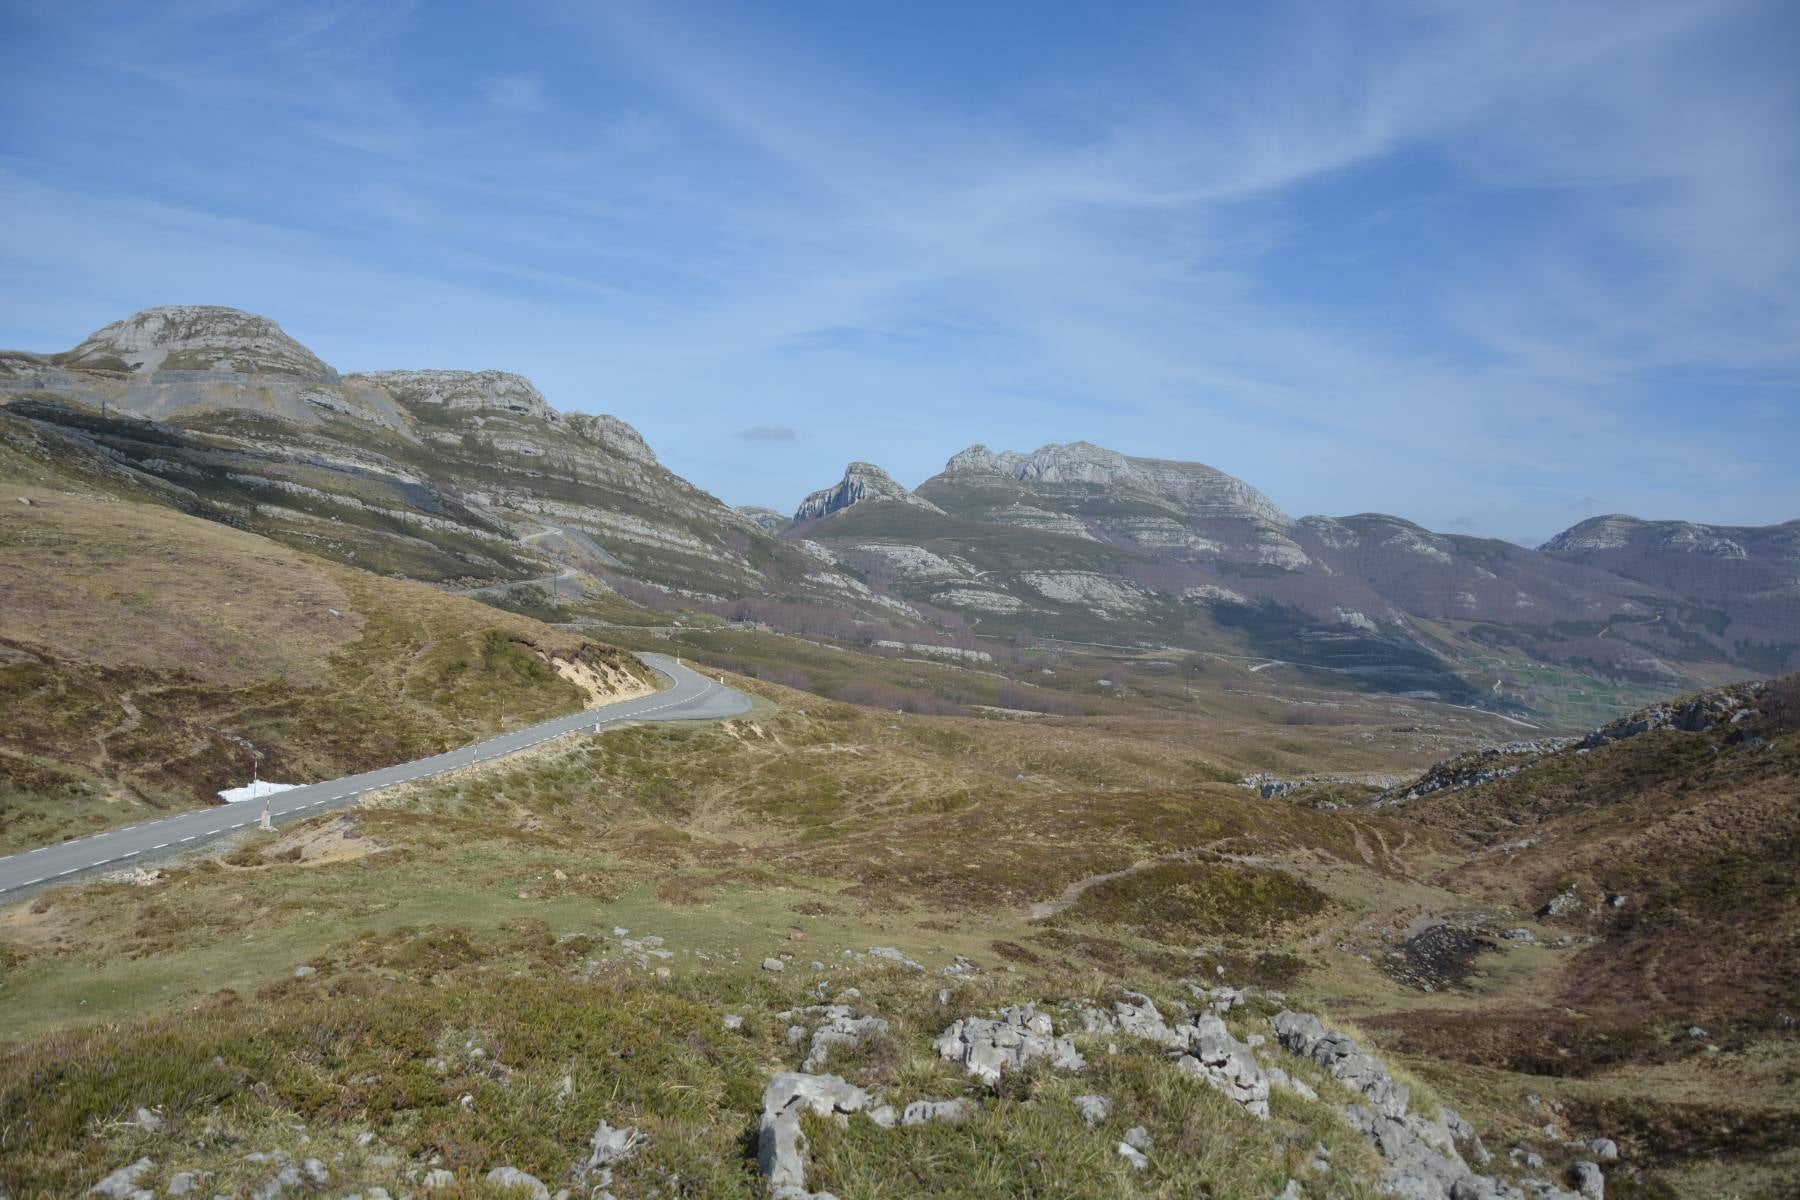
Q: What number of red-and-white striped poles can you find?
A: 7